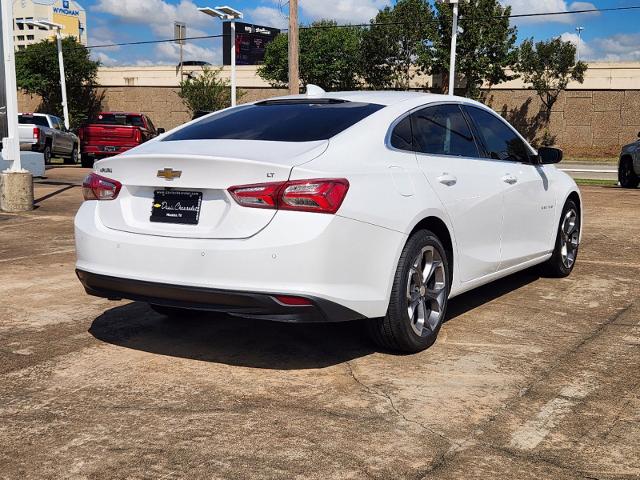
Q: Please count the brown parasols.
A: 0